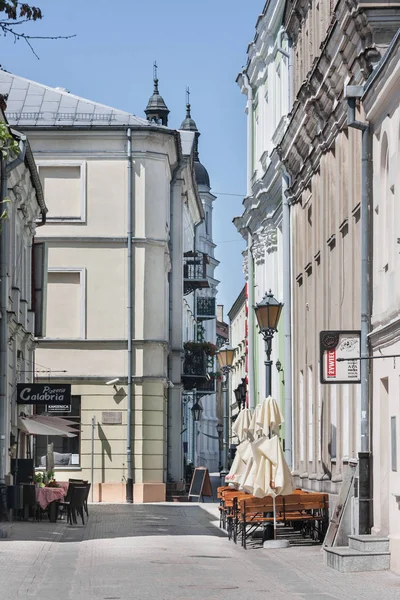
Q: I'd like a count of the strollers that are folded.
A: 0